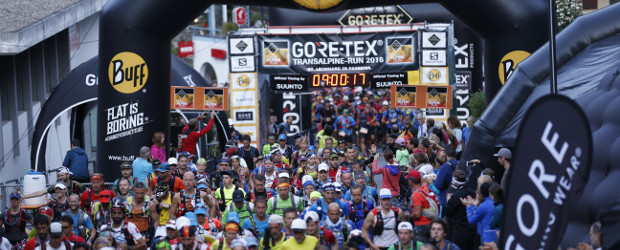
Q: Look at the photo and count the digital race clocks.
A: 1